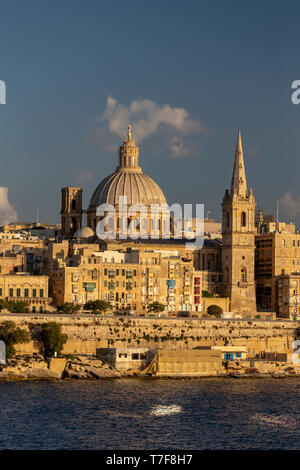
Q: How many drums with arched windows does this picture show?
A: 1